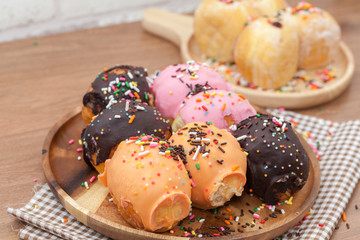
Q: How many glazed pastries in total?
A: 7